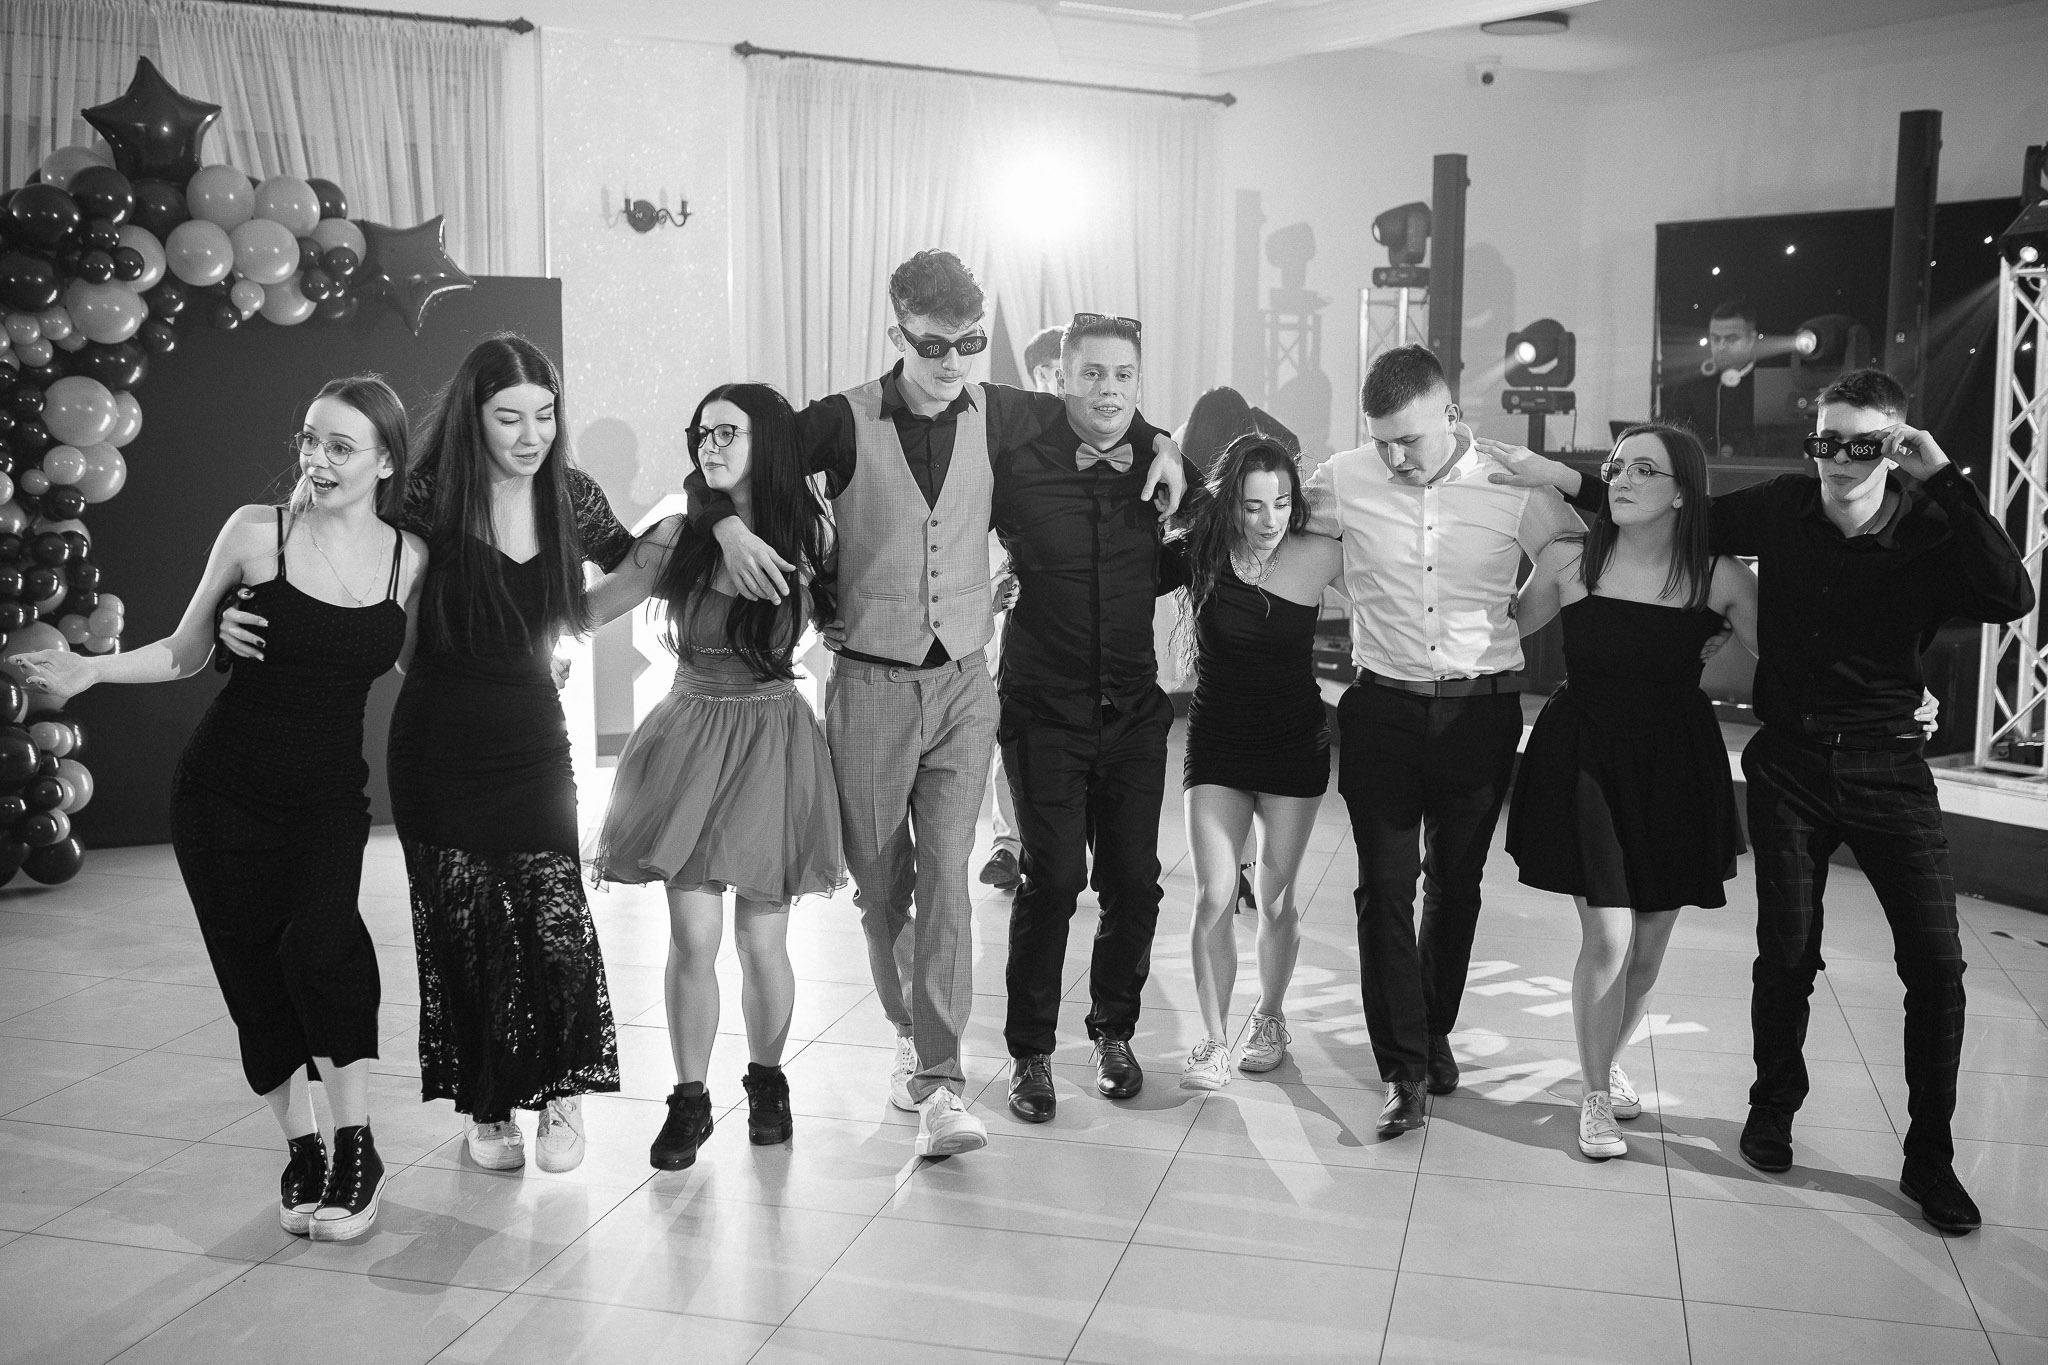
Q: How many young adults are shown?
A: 9